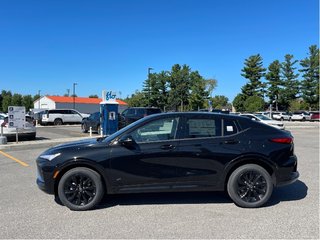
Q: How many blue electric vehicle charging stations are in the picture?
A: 1